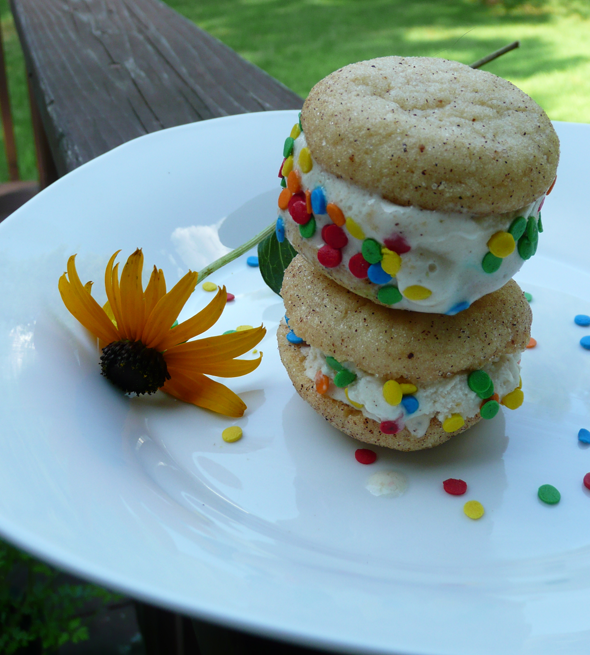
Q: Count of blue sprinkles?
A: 11